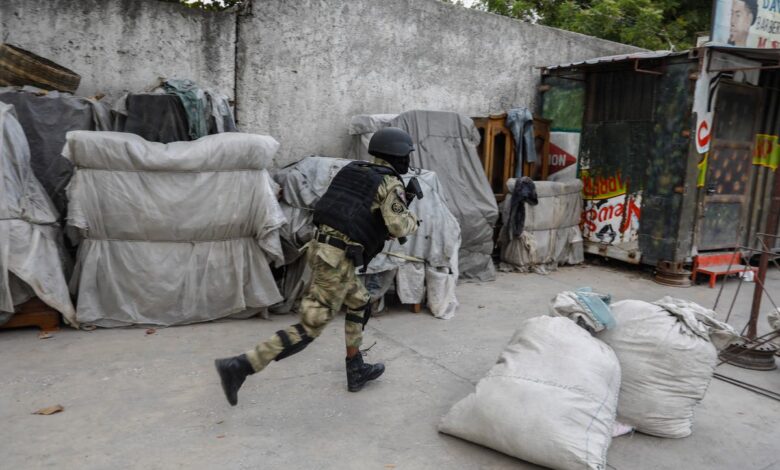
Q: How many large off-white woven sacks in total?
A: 2